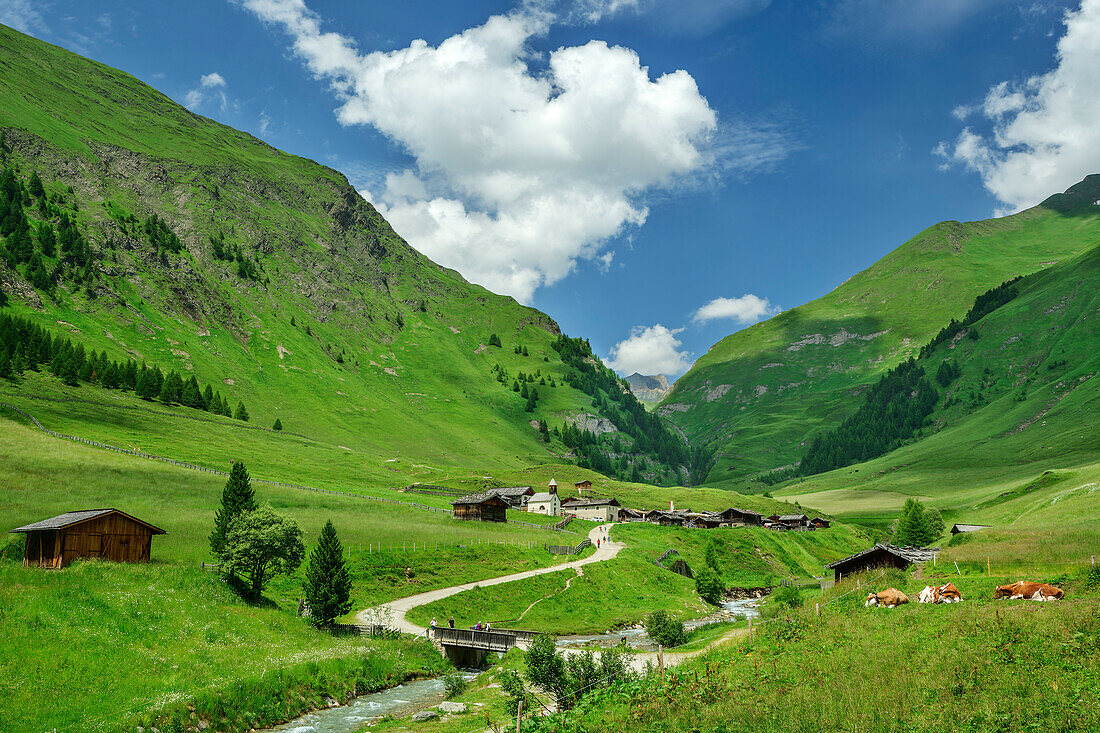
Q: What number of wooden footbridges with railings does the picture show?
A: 1